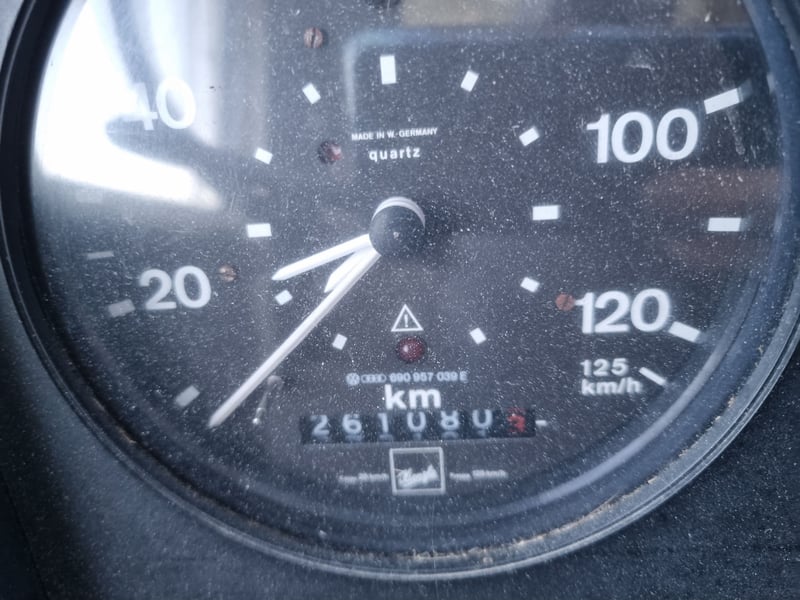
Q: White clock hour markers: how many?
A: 11